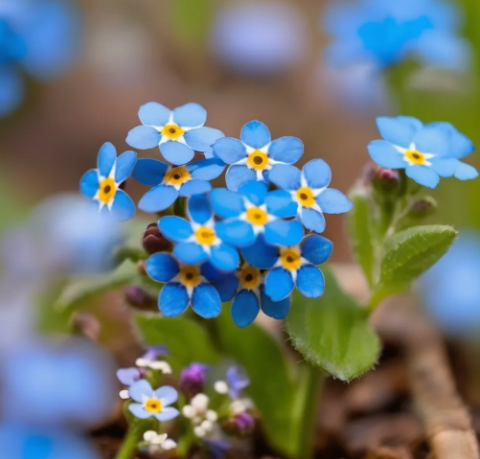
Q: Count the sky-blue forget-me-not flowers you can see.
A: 12